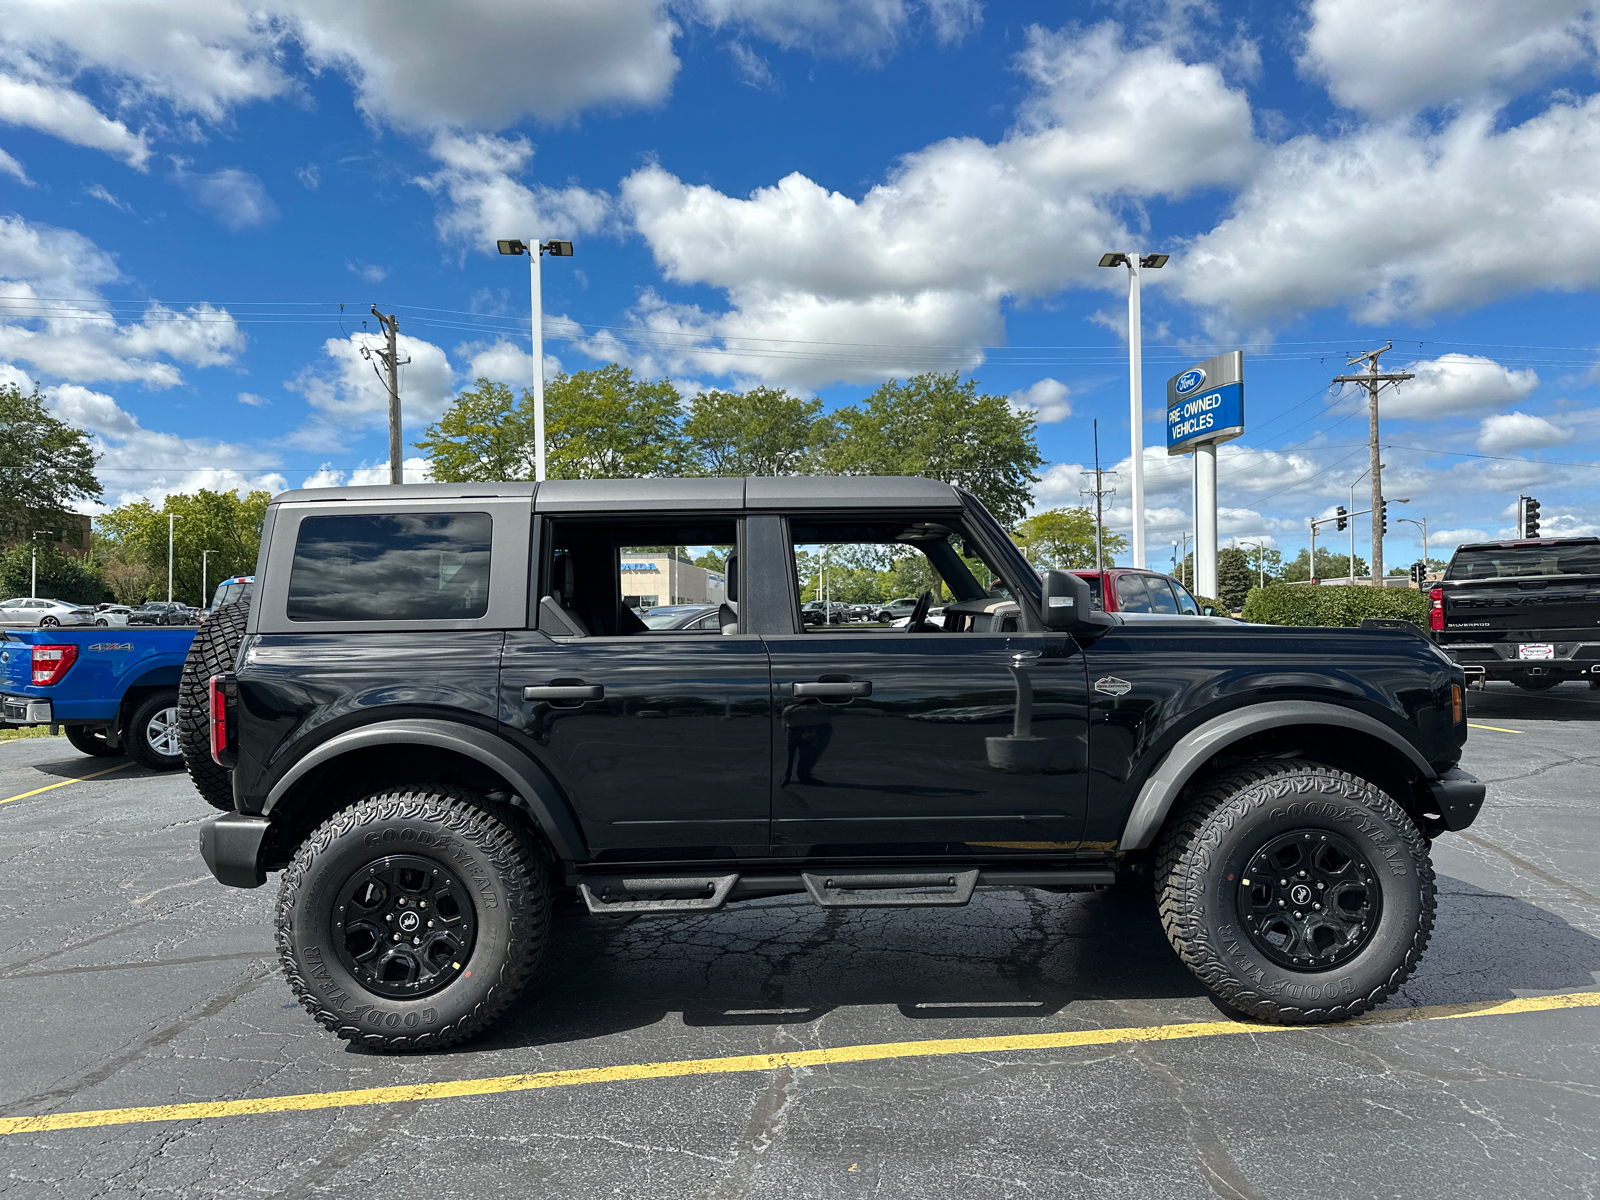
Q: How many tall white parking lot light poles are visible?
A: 2